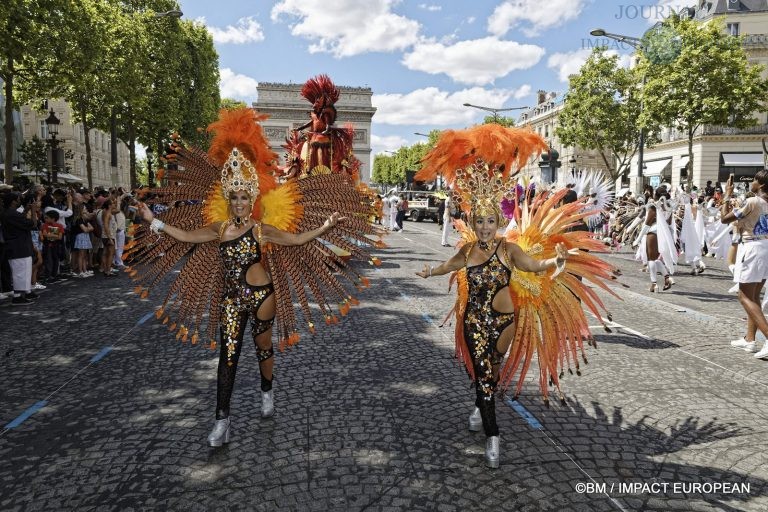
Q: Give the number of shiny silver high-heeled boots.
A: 4